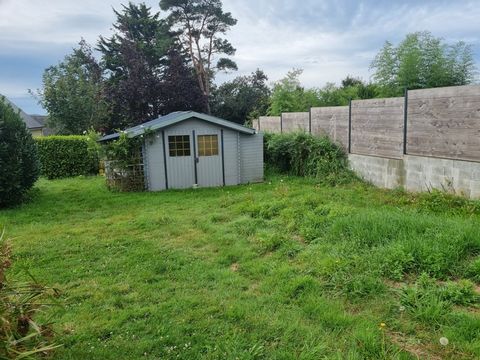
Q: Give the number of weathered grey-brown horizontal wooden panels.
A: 6